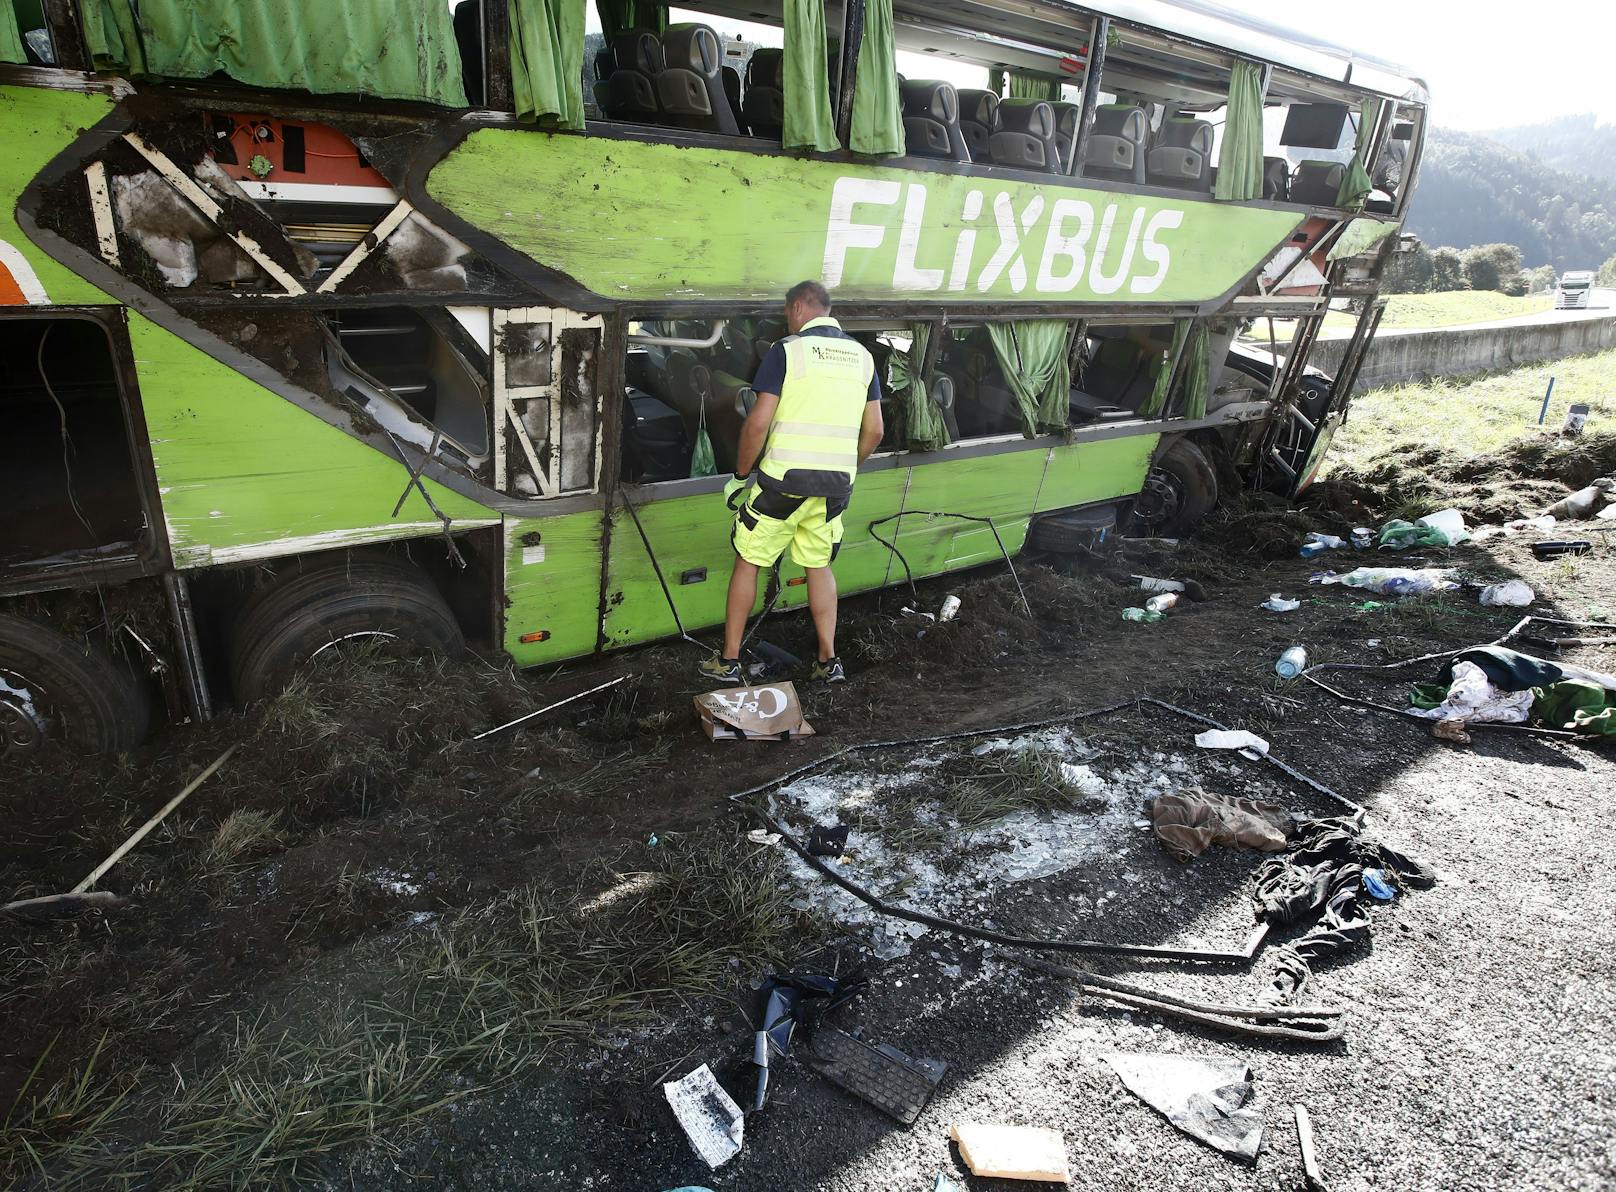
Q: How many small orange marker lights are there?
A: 2